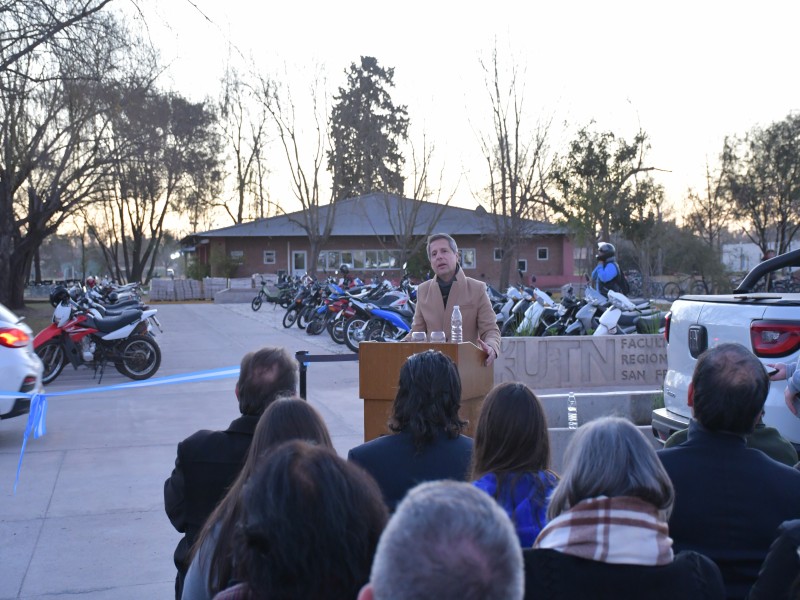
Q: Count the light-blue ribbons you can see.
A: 1